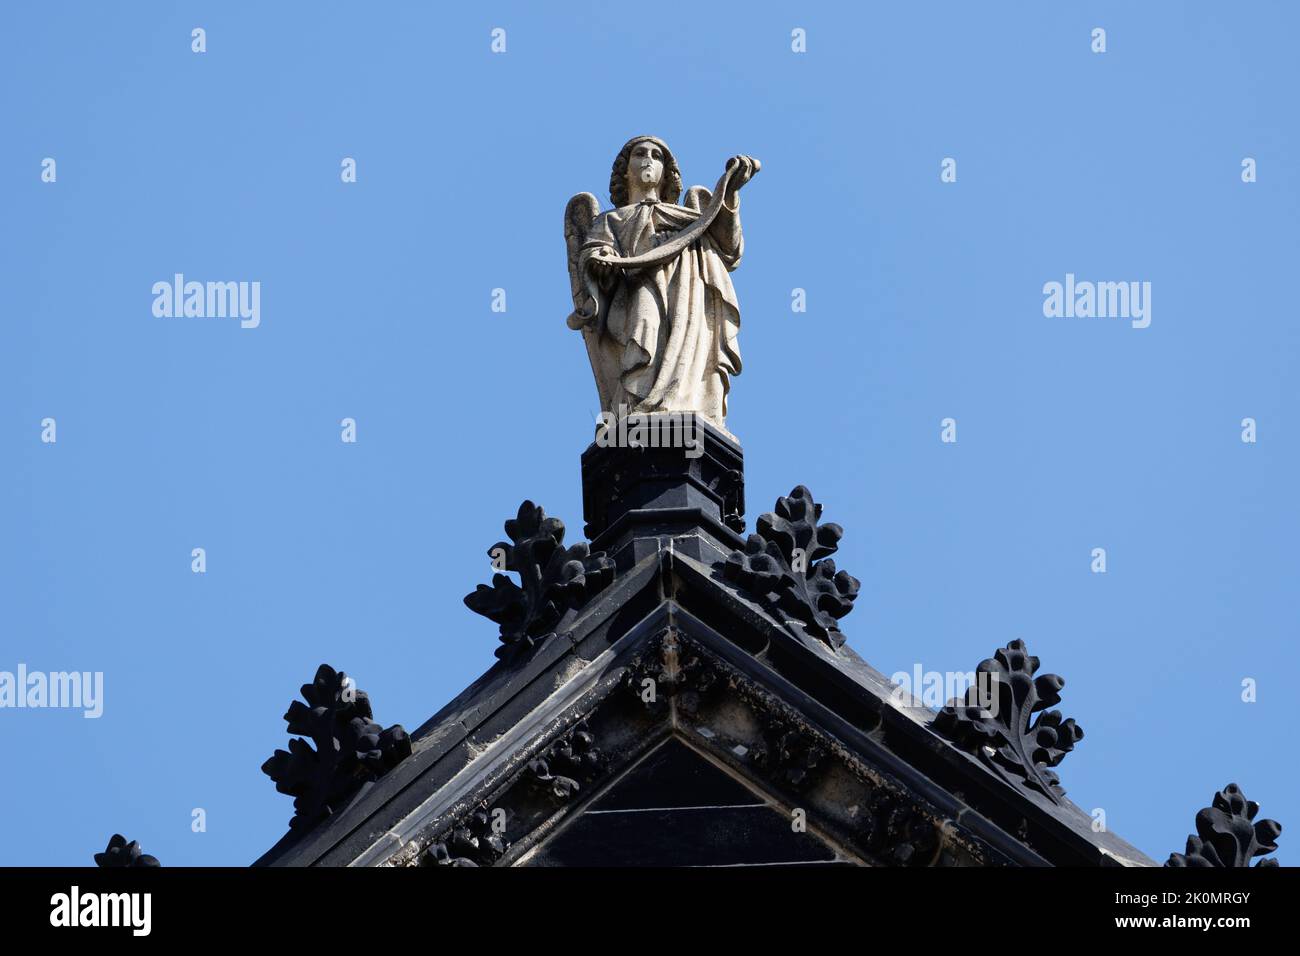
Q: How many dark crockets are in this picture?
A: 6